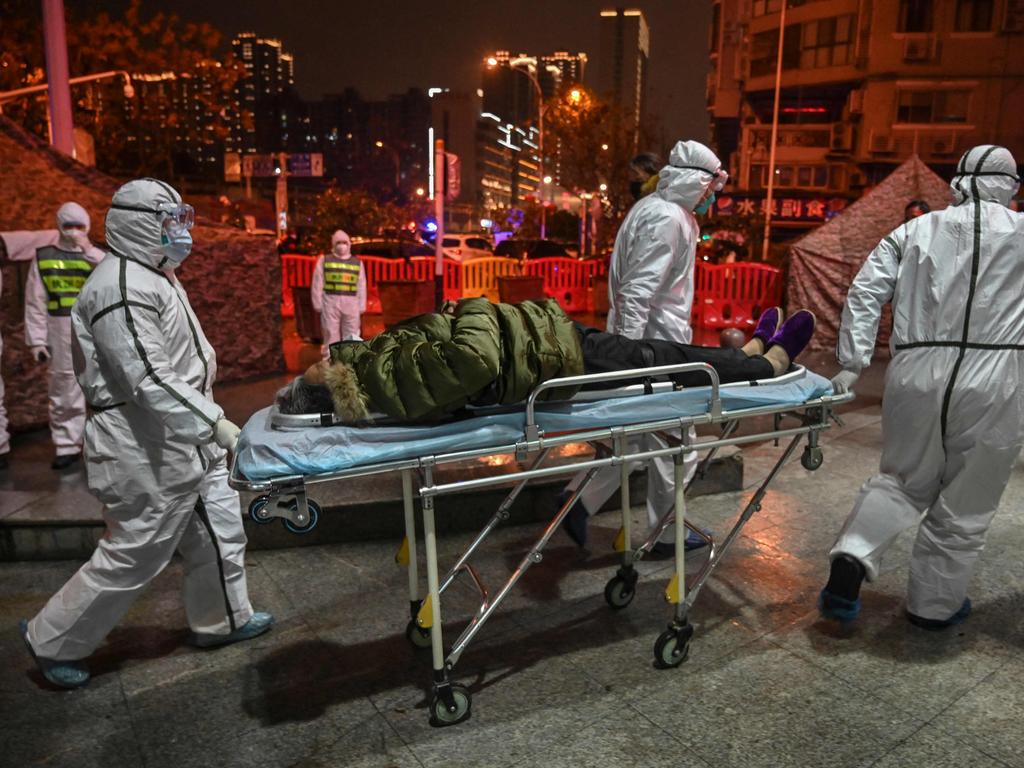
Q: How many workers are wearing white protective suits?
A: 5